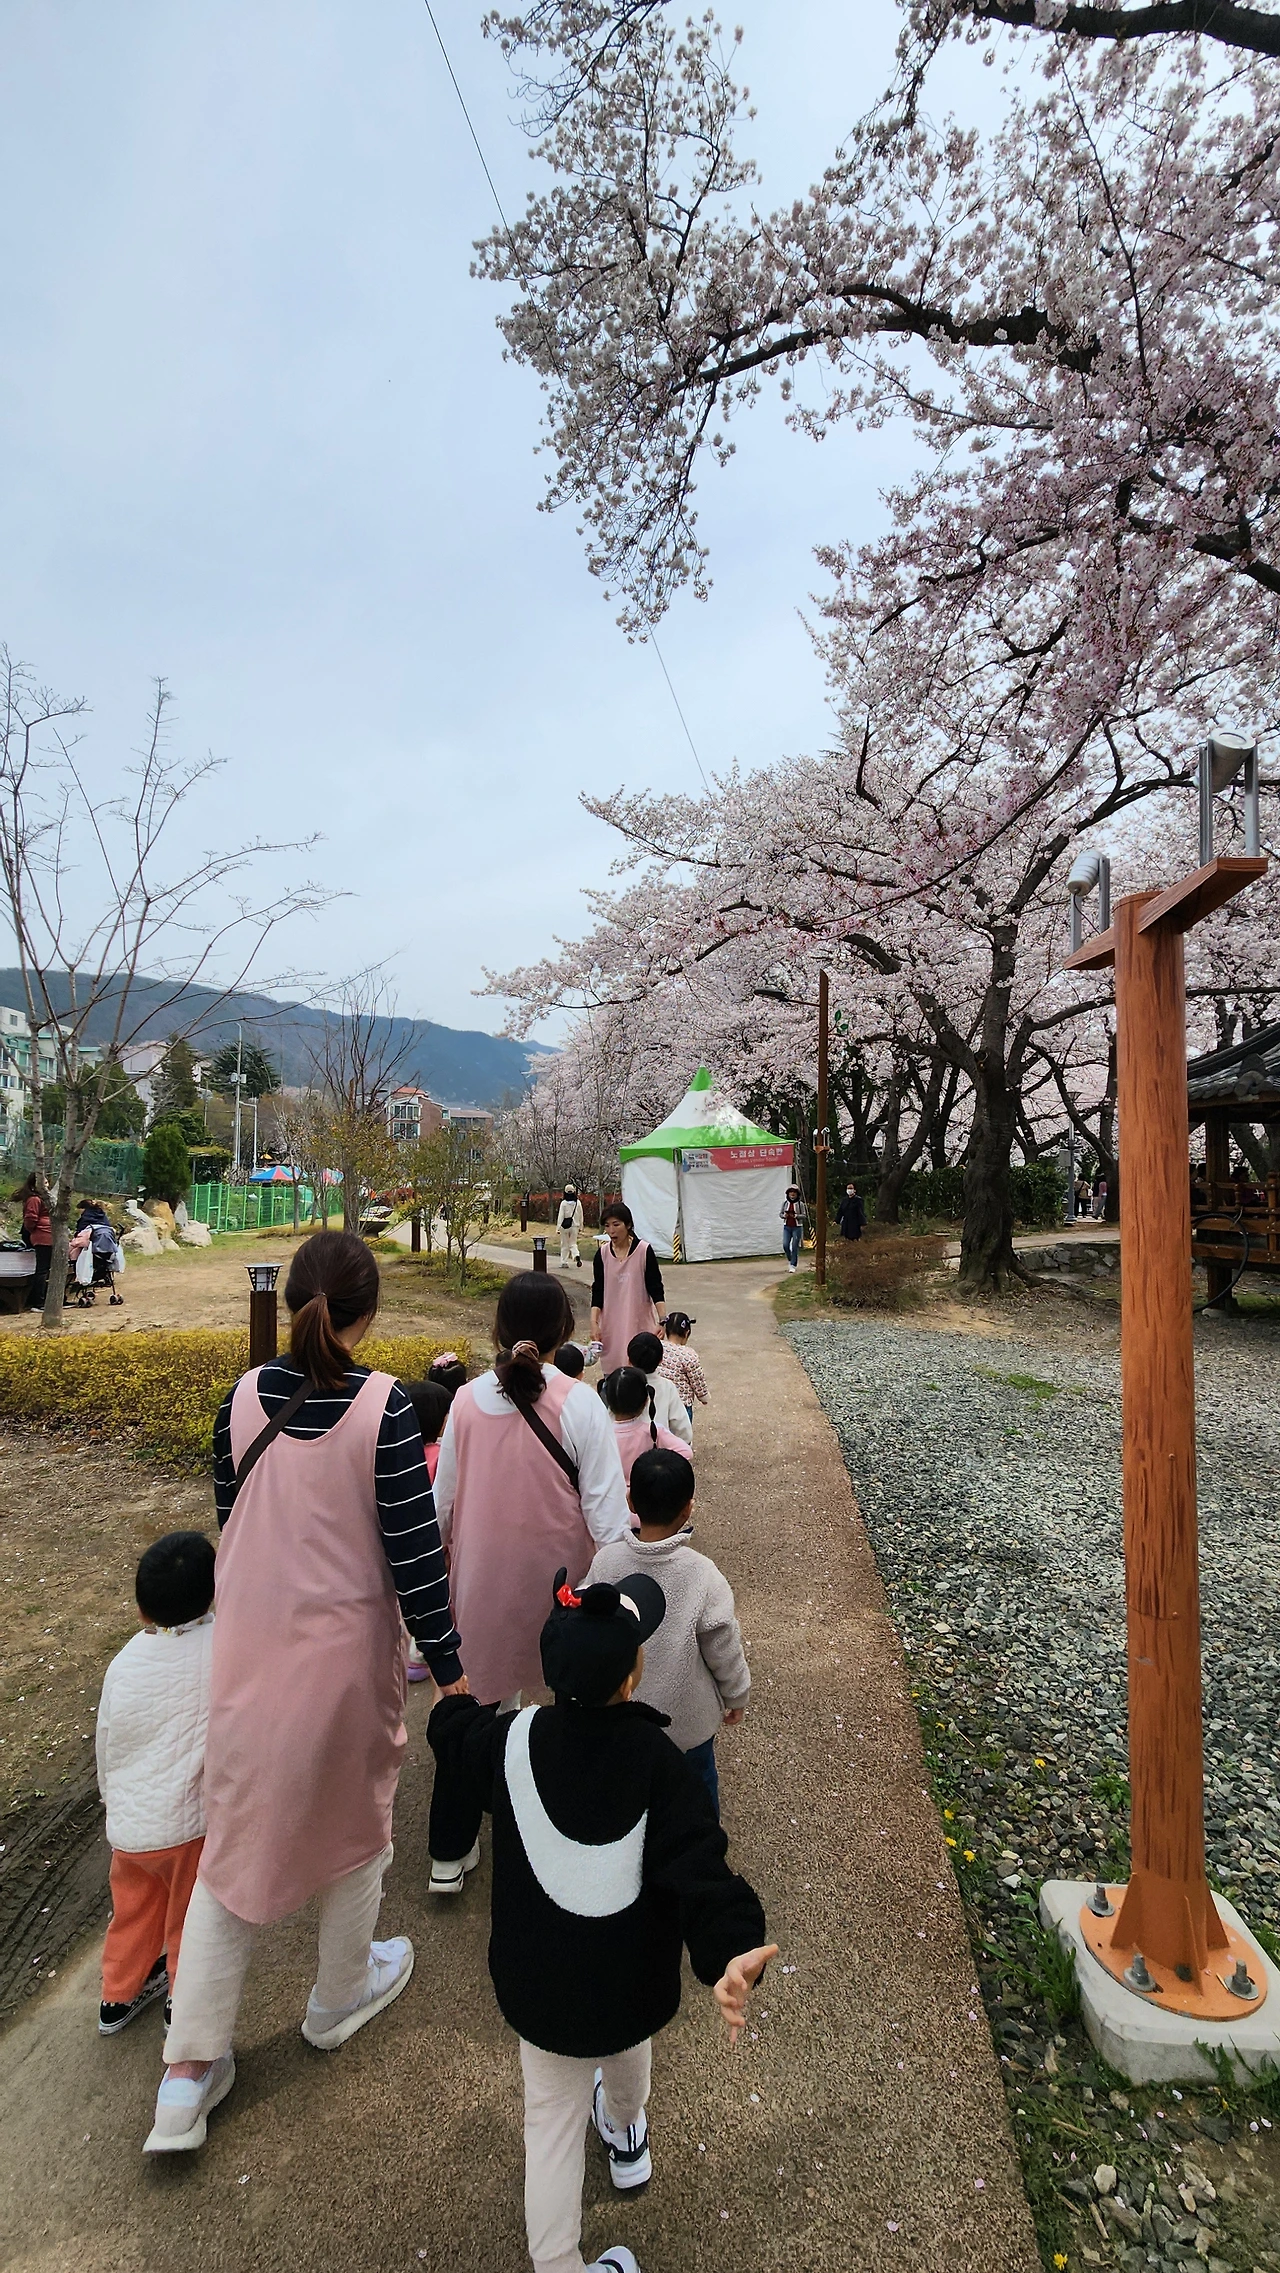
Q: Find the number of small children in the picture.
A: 9